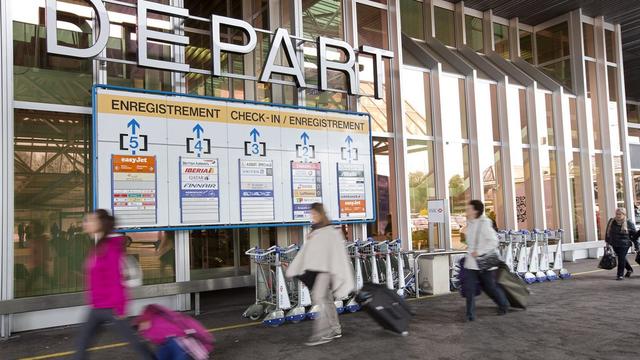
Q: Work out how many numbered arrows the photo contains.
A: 5